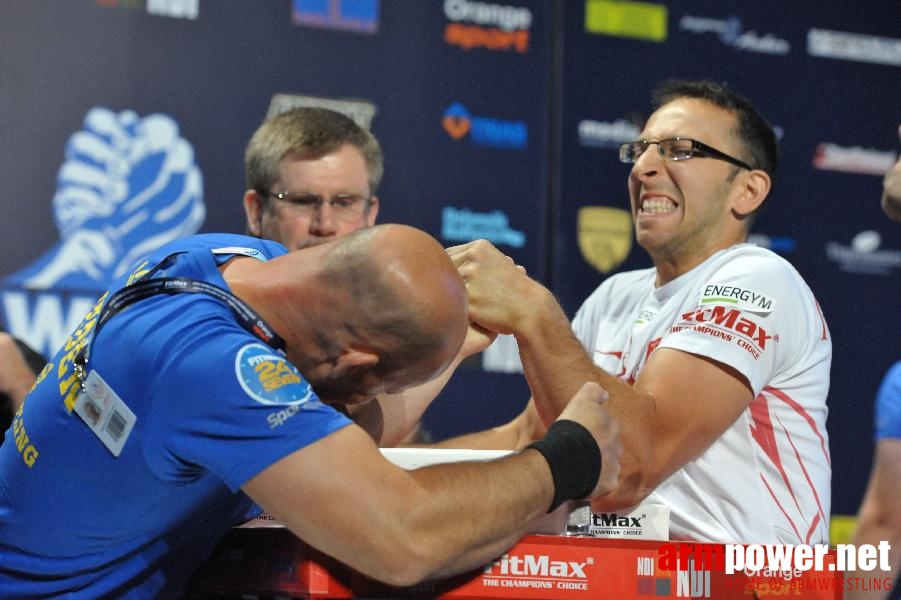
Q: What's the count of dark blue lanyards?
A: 1